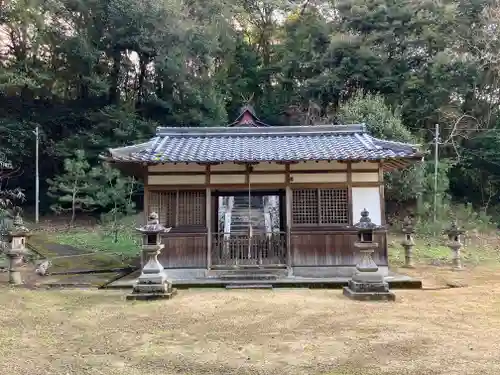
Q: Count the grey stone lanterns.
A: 5